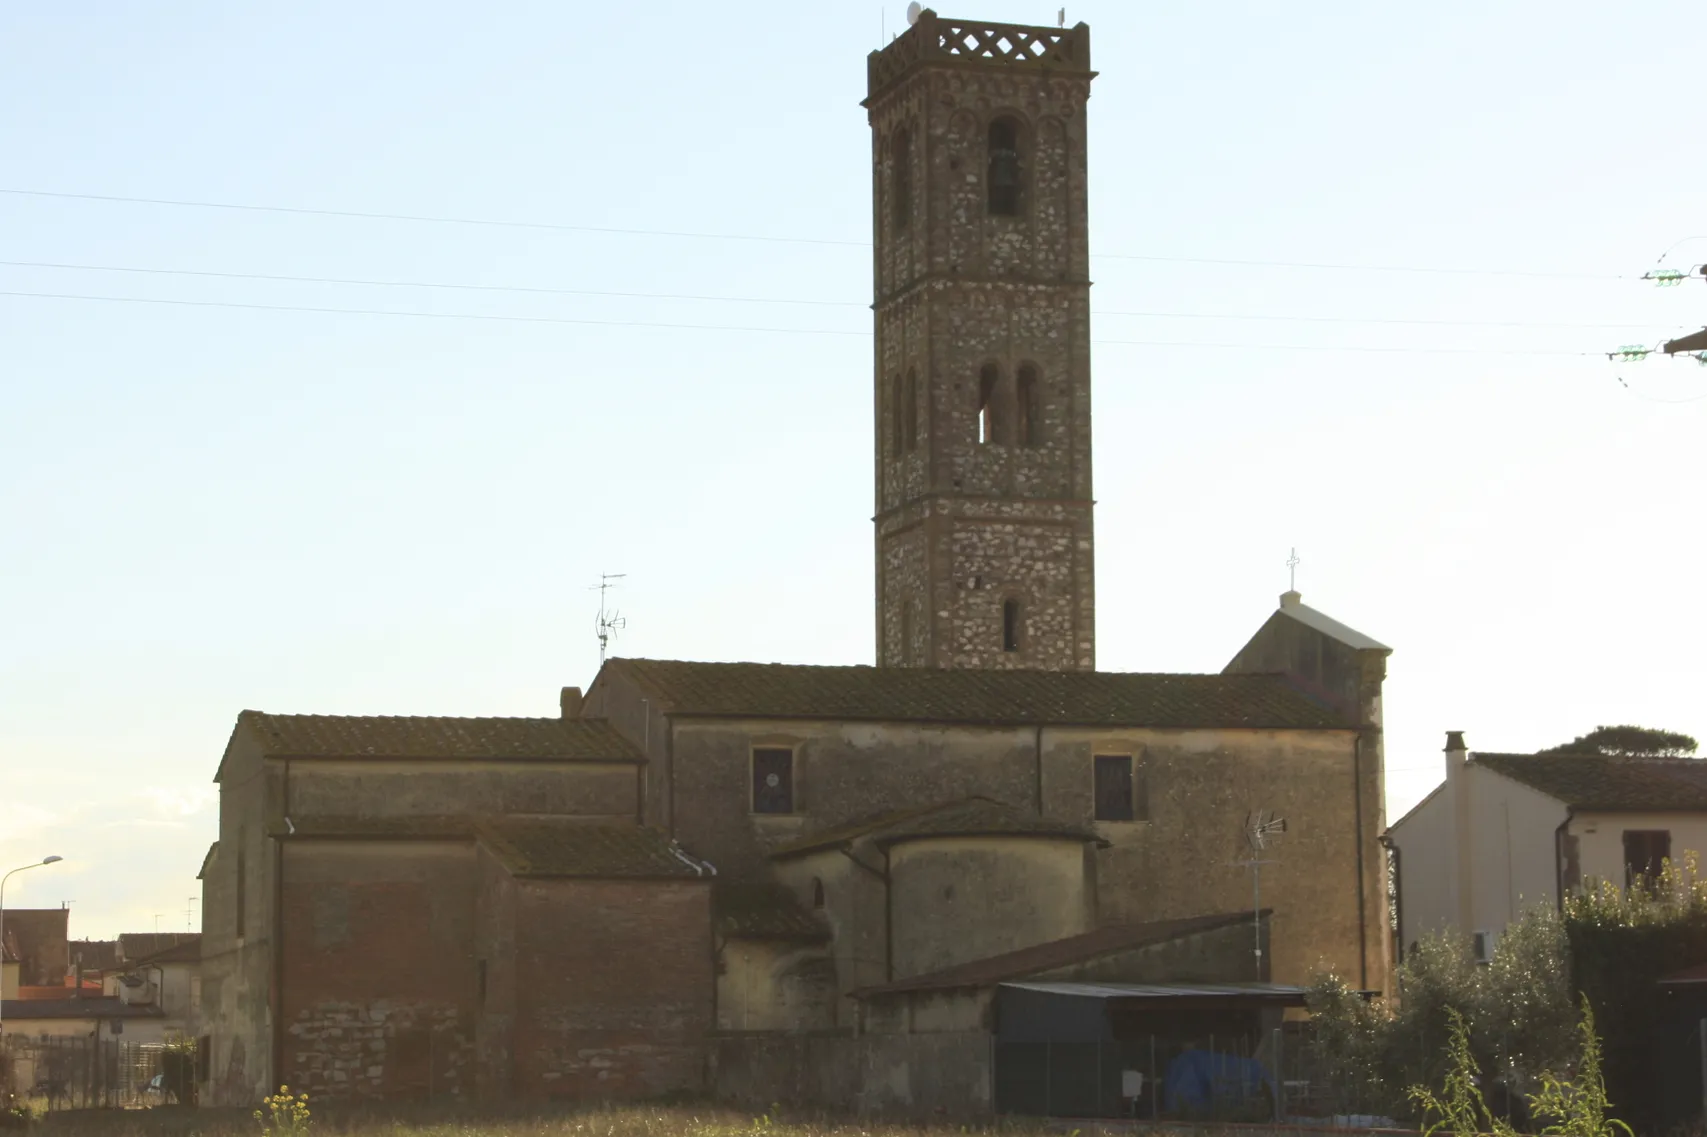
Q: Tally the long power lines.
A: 3